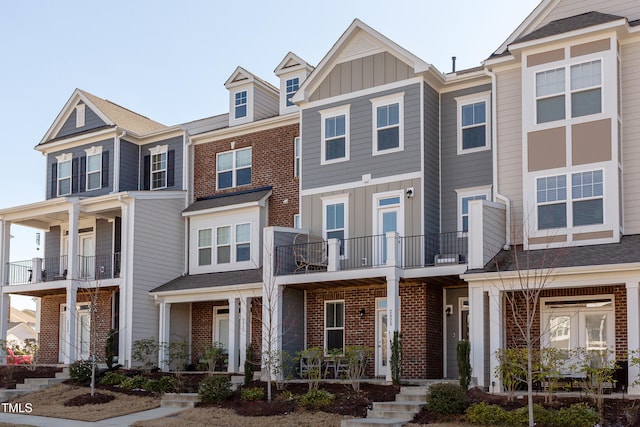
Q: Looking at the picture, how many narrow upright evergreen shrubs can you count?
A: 4